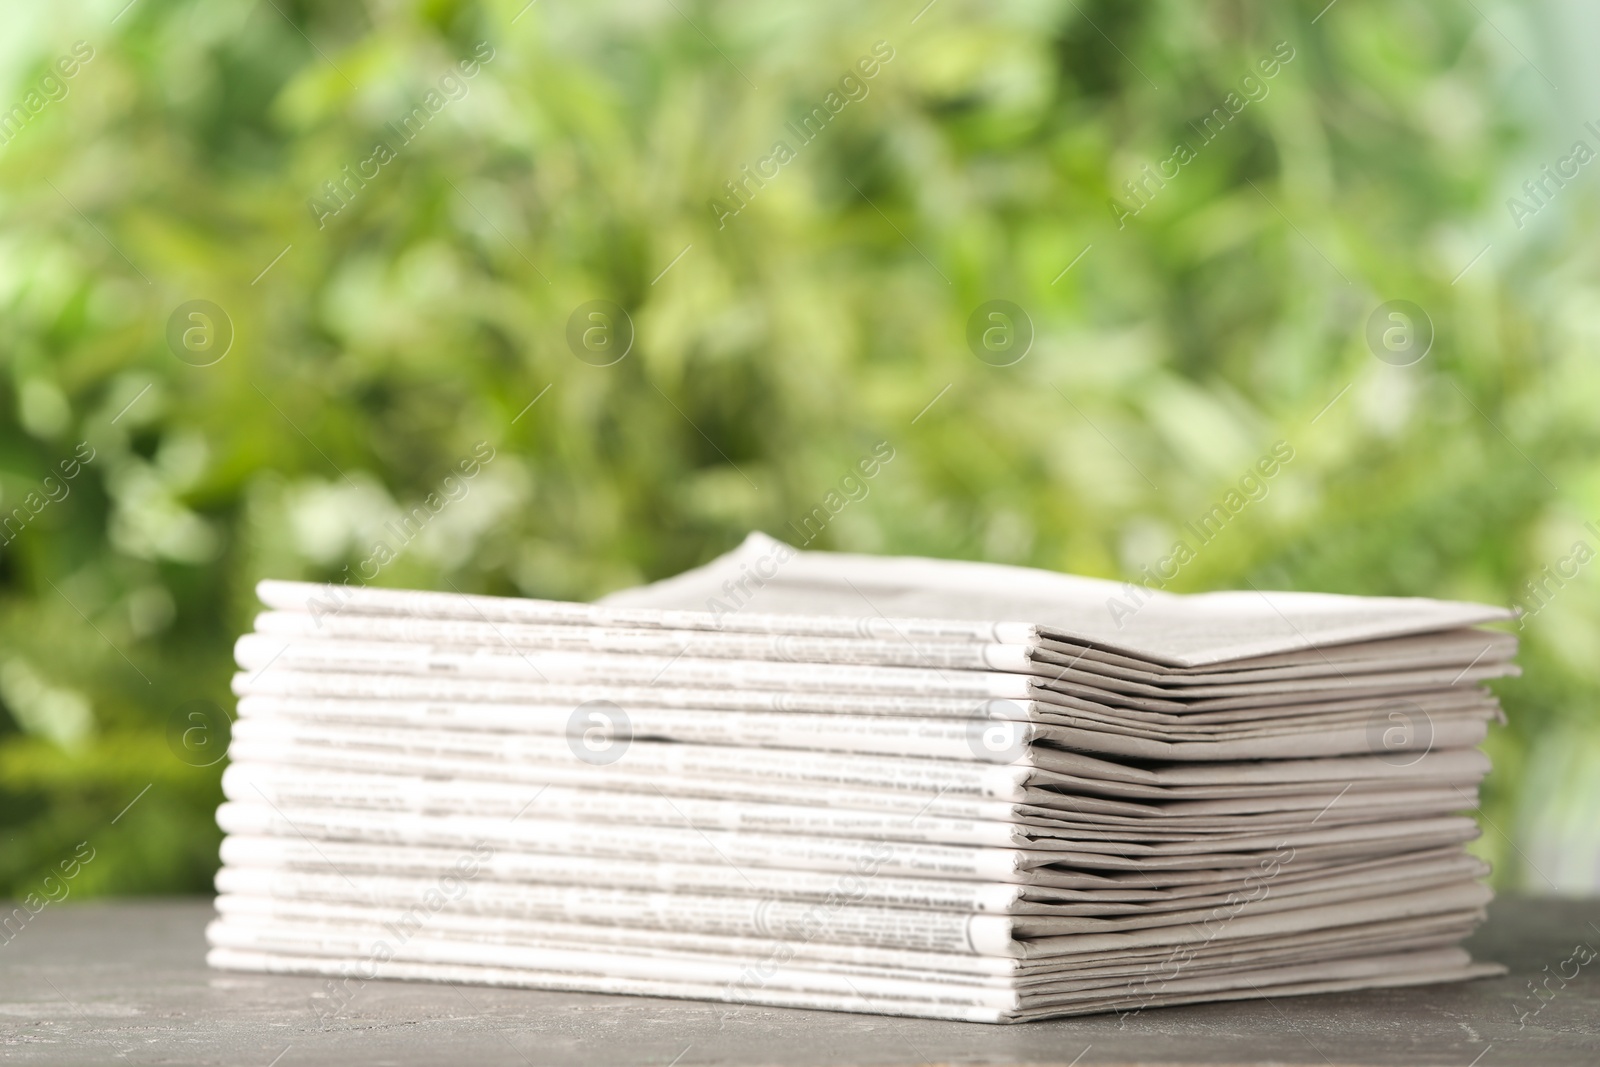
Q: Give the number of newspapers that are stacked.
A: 15